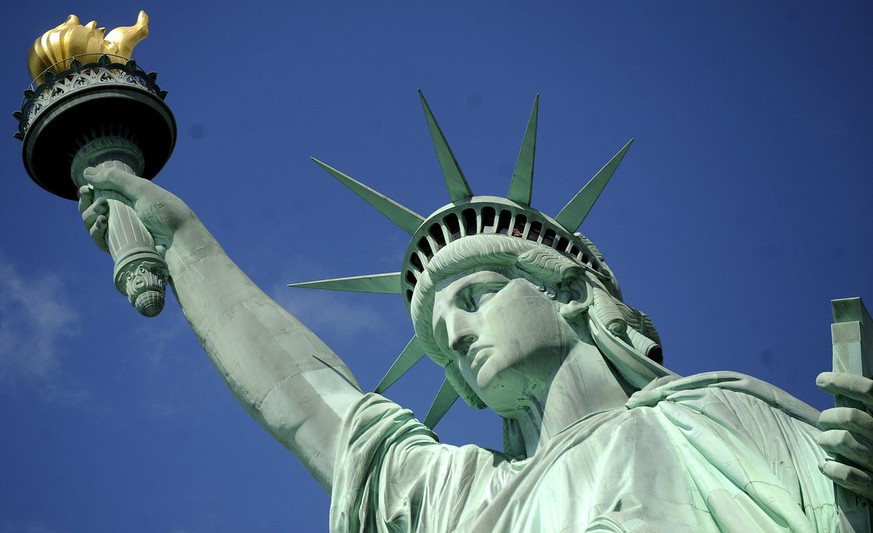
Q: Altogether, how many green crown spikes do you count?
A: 7